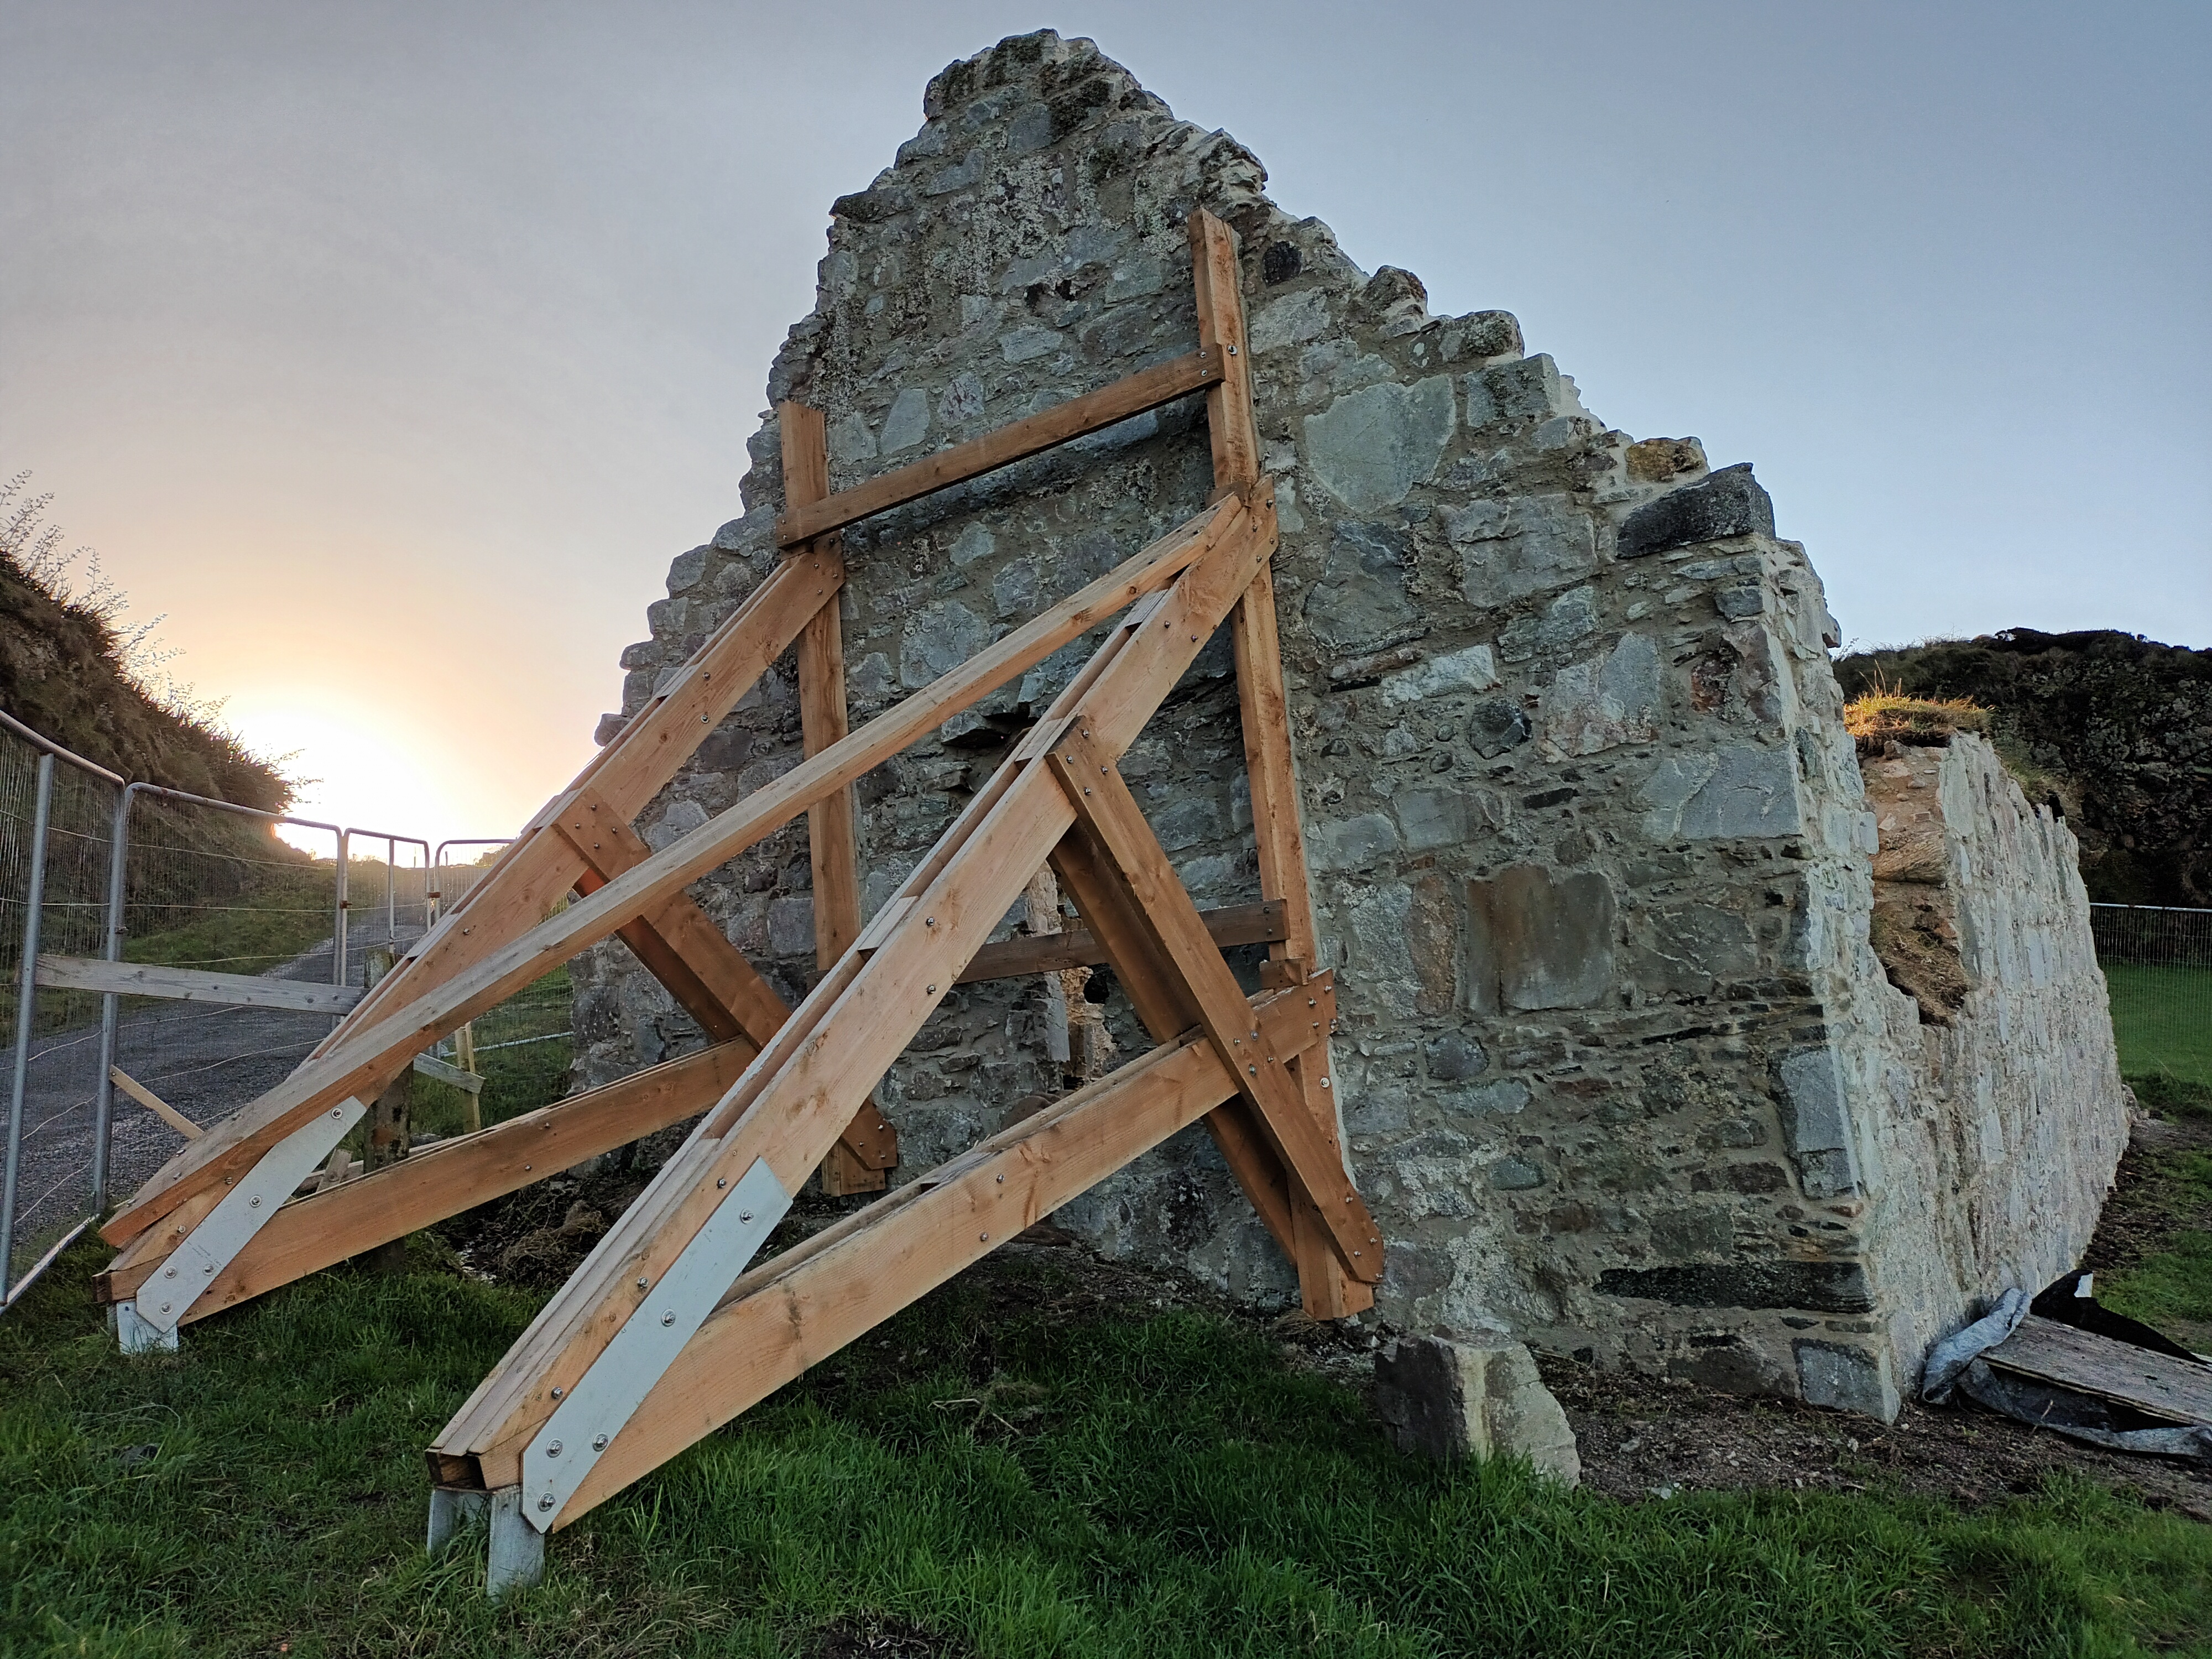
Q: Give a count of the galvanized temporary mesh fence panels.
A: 5